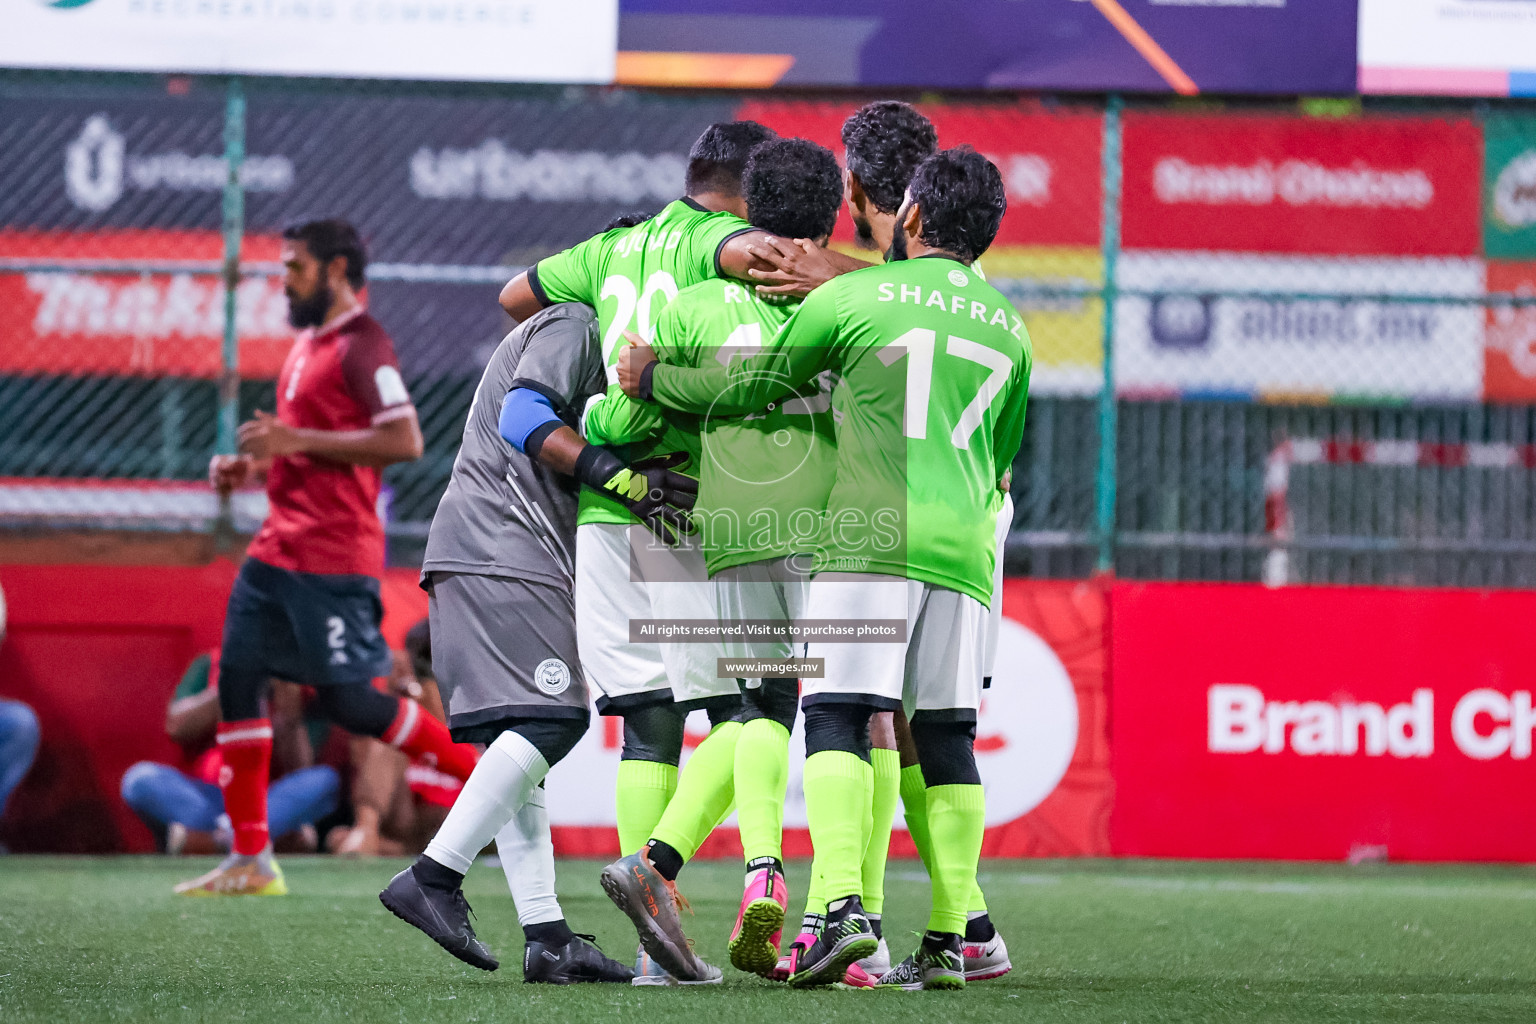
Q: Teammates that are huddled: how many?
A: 5